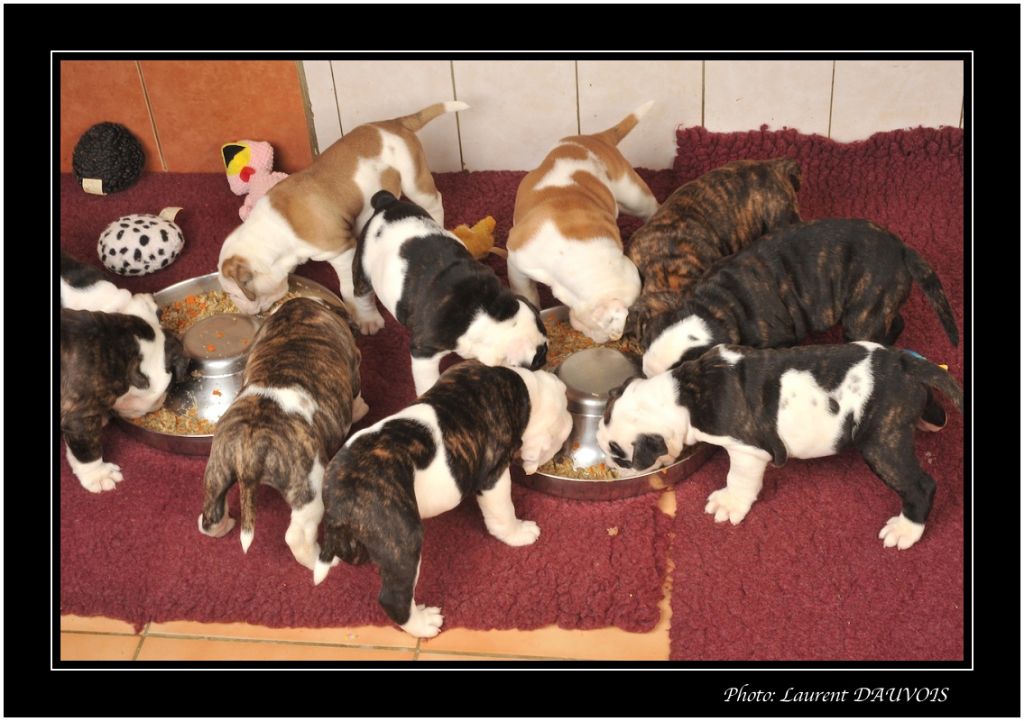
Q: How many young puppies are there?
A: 10